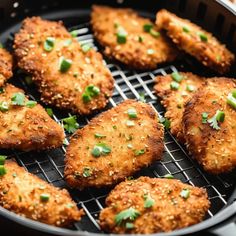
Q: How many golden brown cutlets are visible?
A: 10